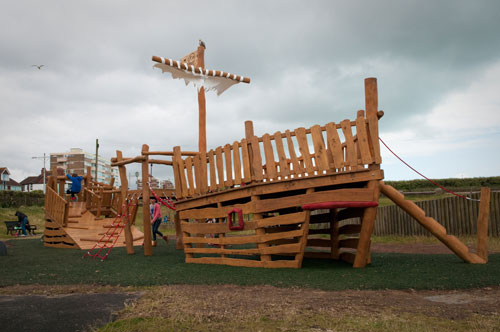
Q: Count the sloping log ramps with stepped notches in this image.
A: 1